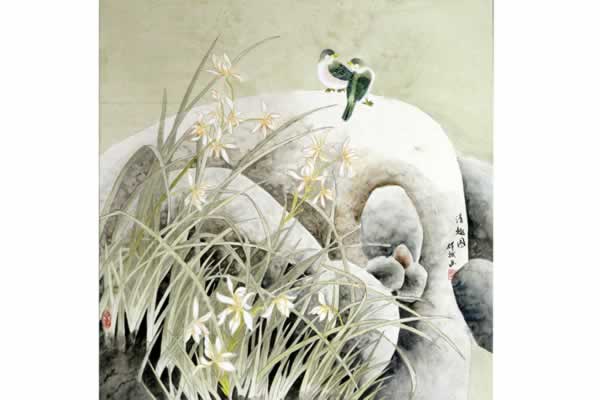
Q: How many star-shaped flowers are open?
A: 15